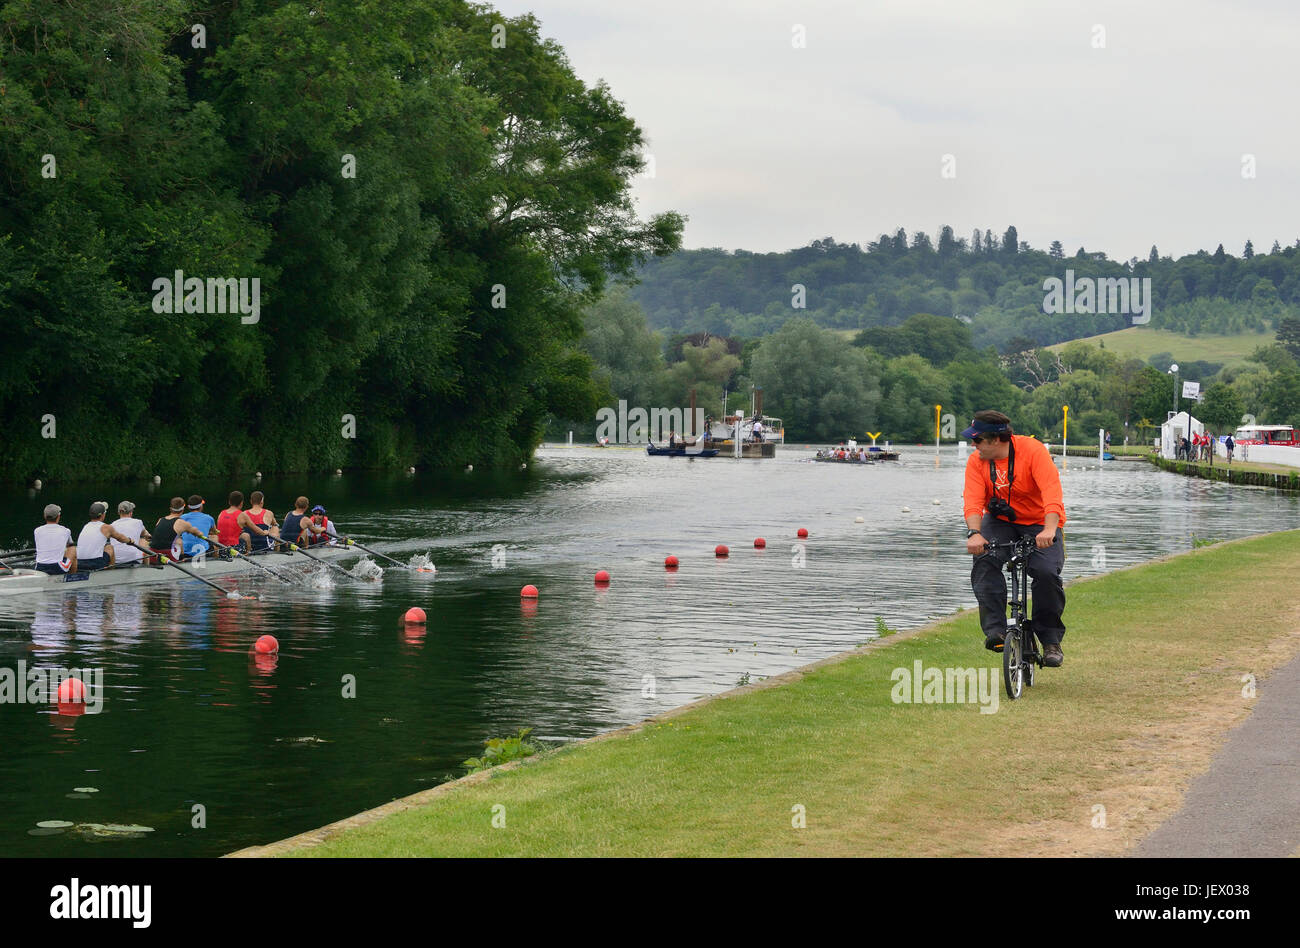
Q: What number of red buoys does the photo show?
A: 9